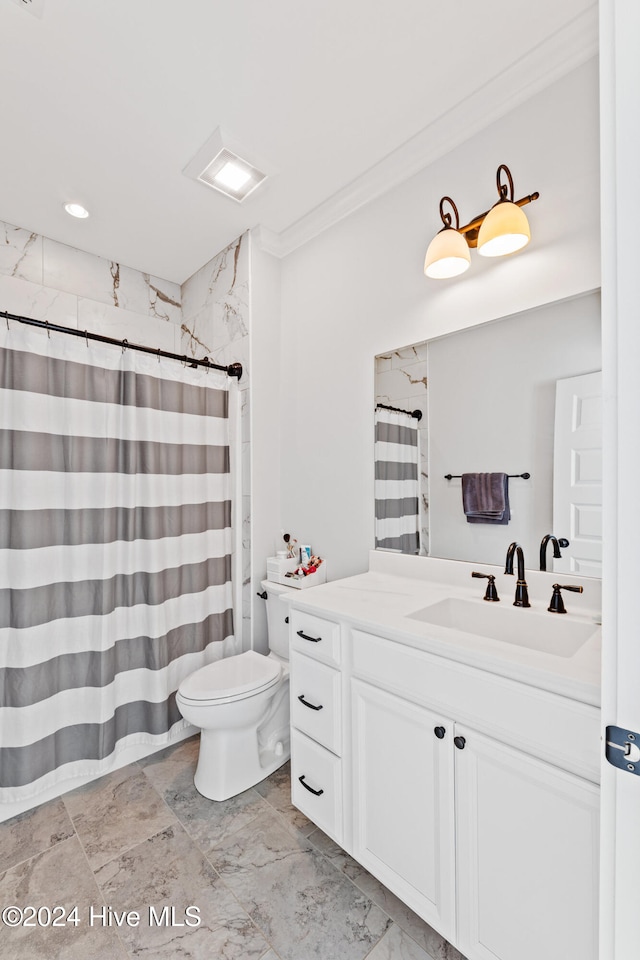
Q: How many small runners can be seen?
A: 0